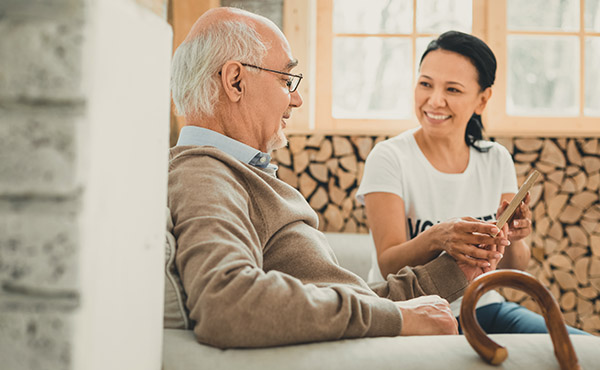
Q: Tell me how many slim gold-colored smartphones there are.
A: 1